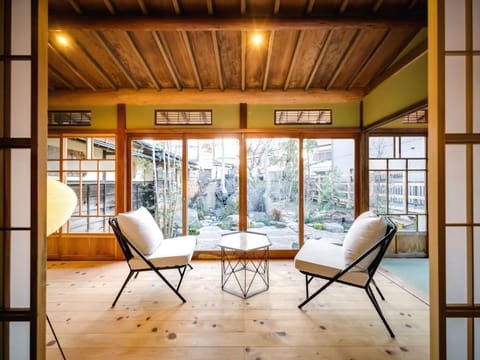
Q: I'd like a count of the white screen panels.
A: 15